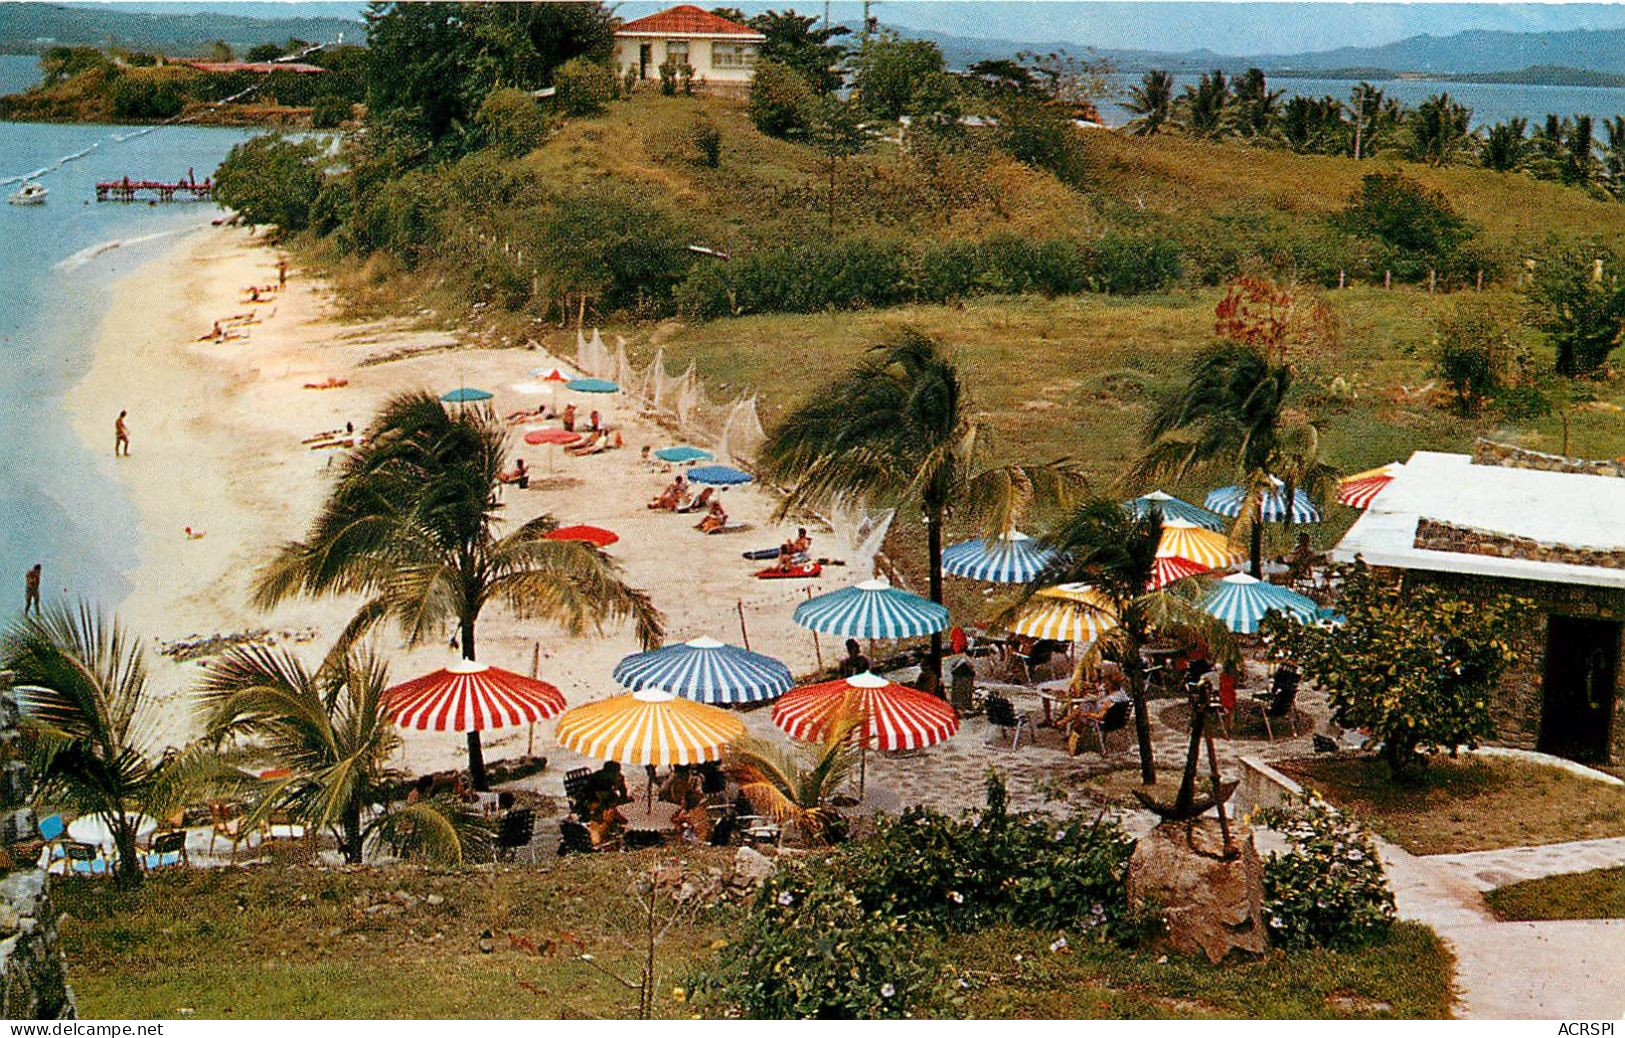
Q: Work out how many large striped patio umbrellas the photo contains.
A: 13